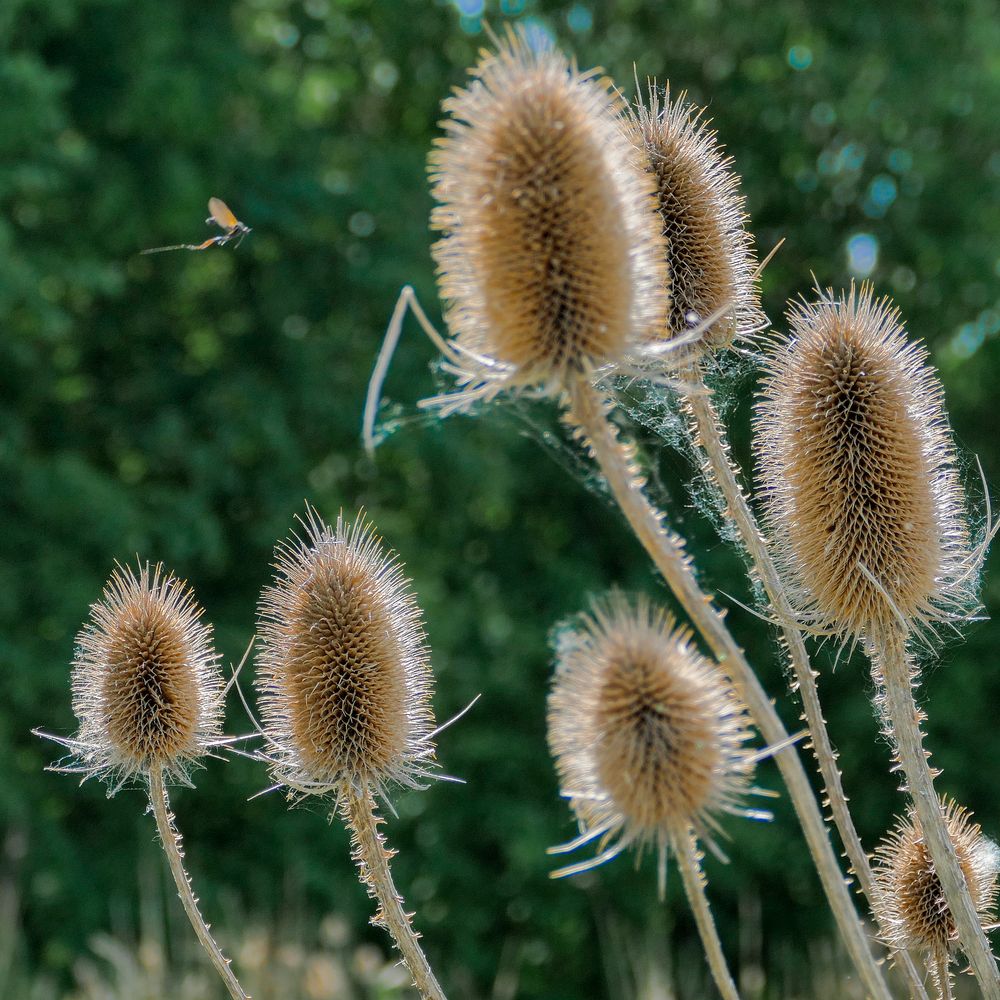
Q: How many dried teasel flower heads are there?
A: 7